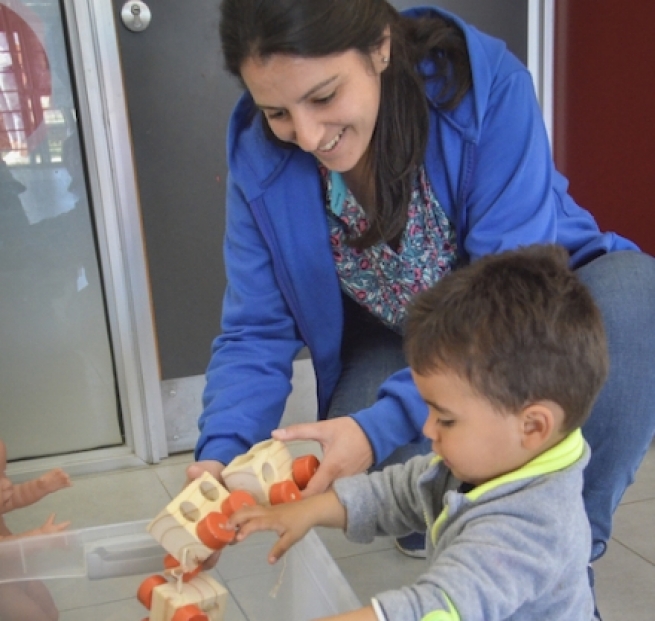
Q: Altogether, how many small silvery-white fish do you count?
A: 0